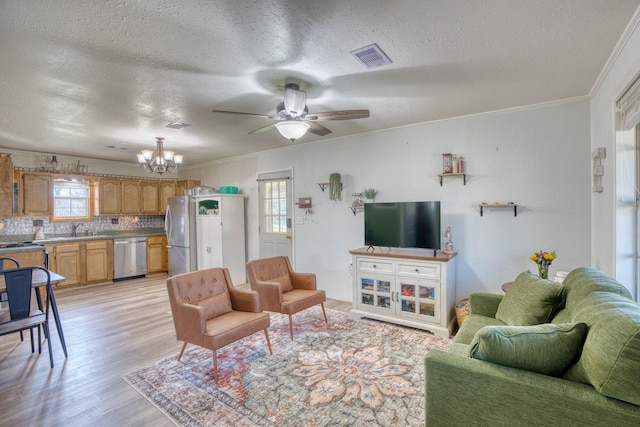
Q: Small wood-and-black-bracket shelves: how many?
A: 4